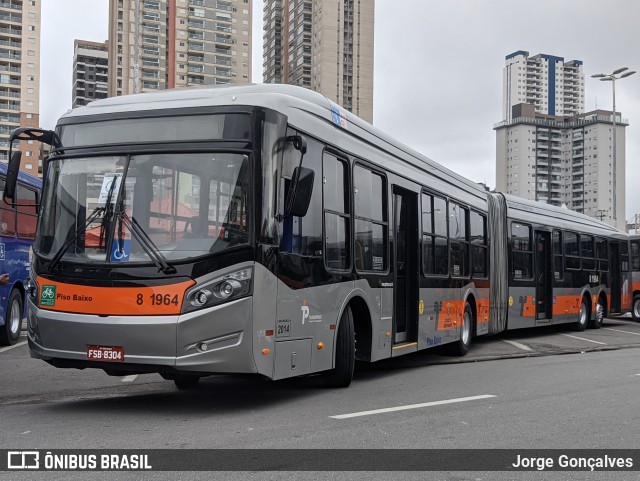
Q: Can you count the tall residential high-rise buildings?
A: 6